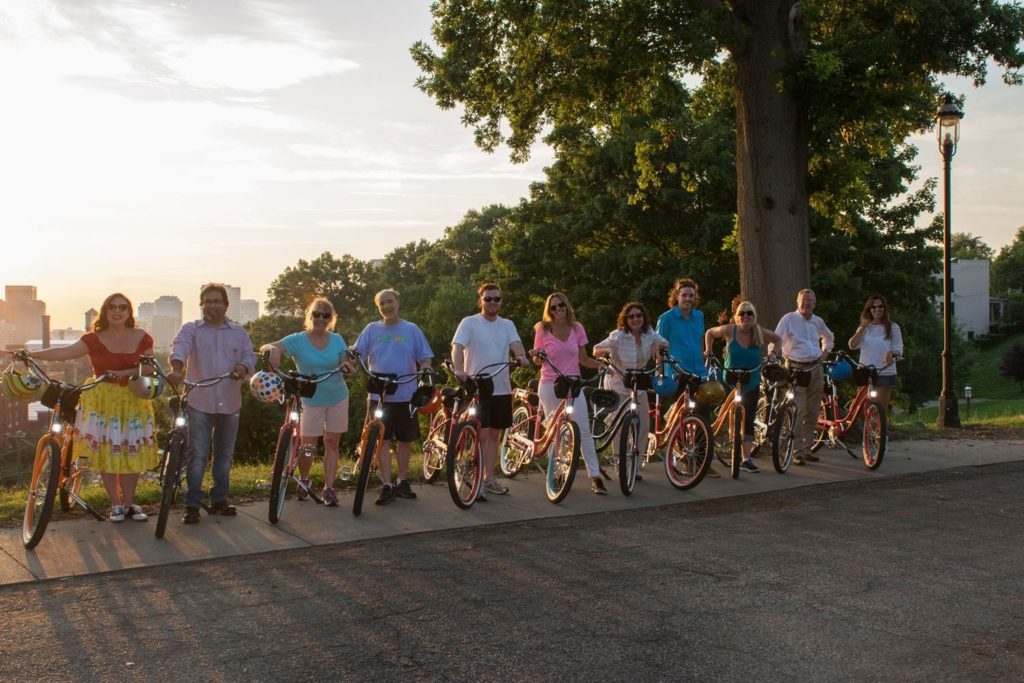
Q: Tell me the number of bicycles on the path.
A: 11